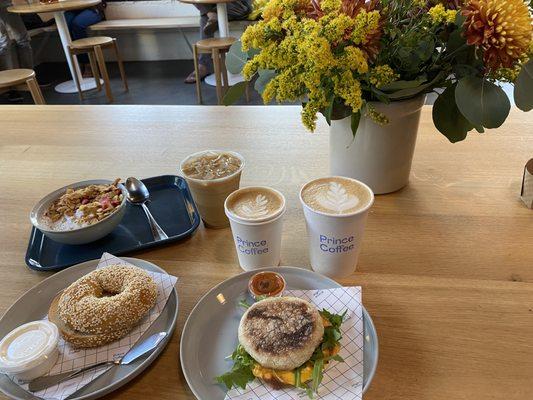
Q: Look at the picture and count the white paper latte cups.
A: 2